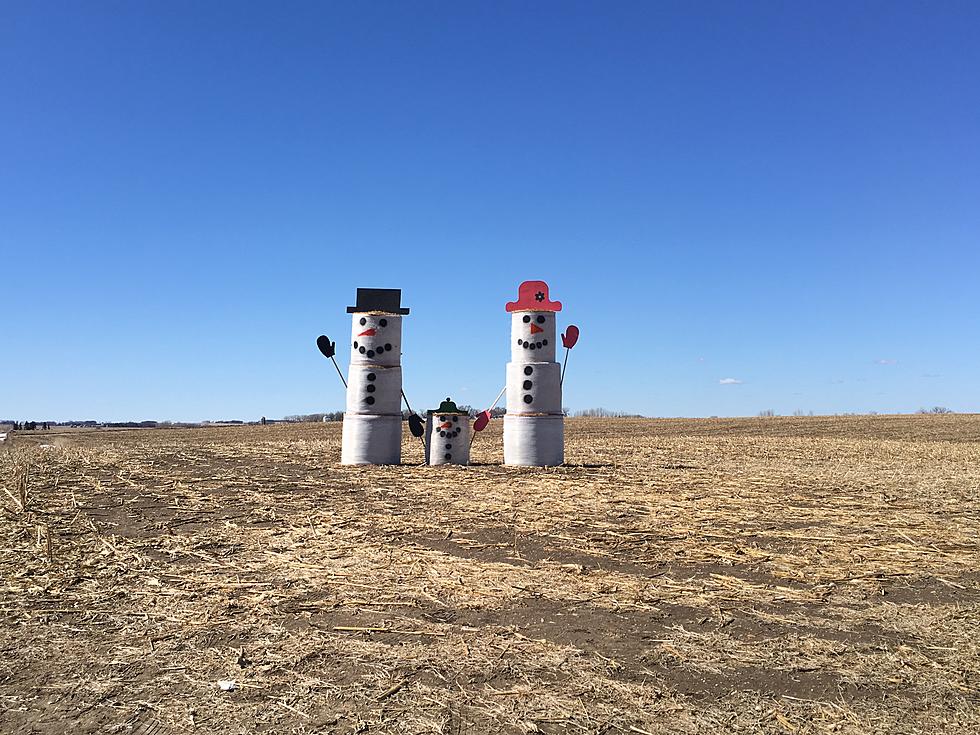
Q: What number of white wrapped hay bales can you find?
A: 7